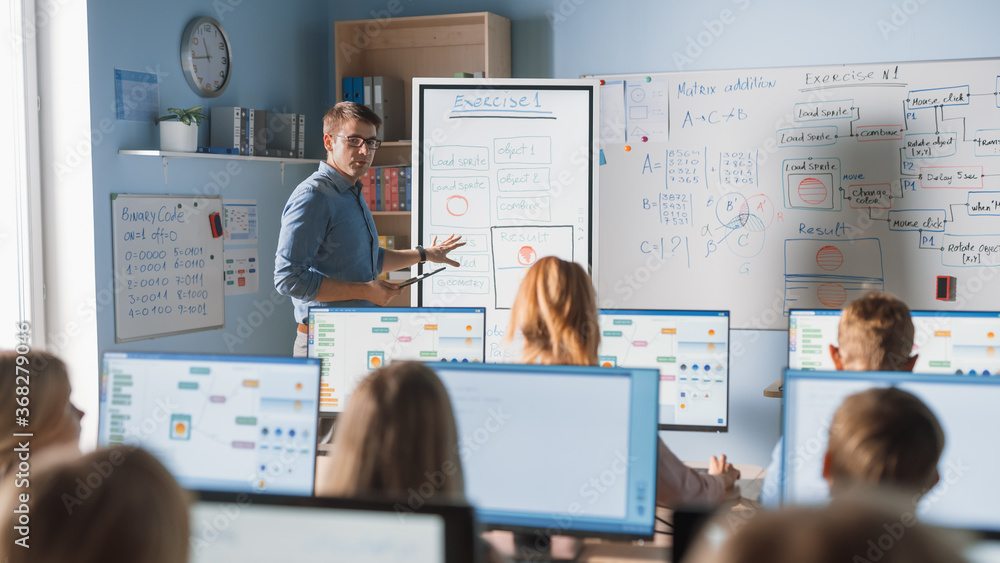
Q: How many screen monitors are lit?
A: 7